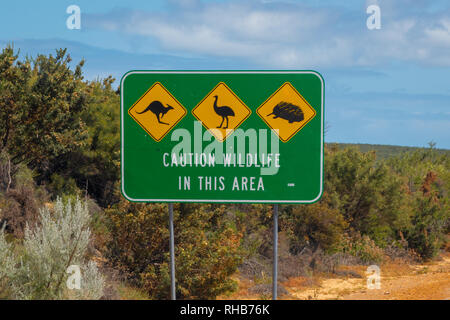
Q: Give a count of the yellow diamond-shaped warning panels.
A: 3